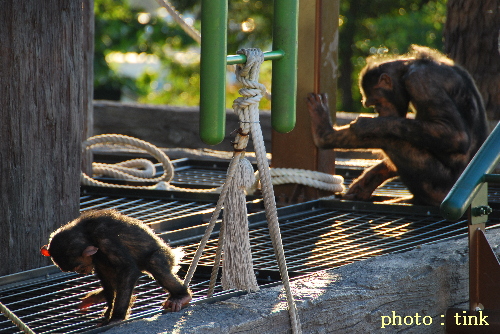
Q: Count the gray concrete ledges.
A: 1